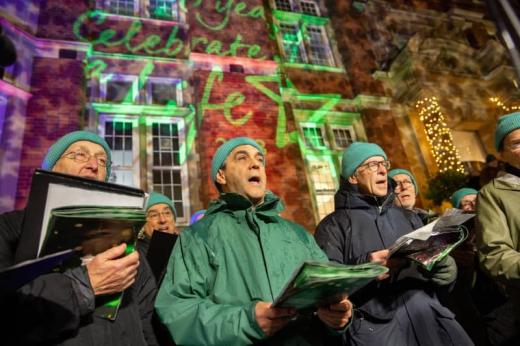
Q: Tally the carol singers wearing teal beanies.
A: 7